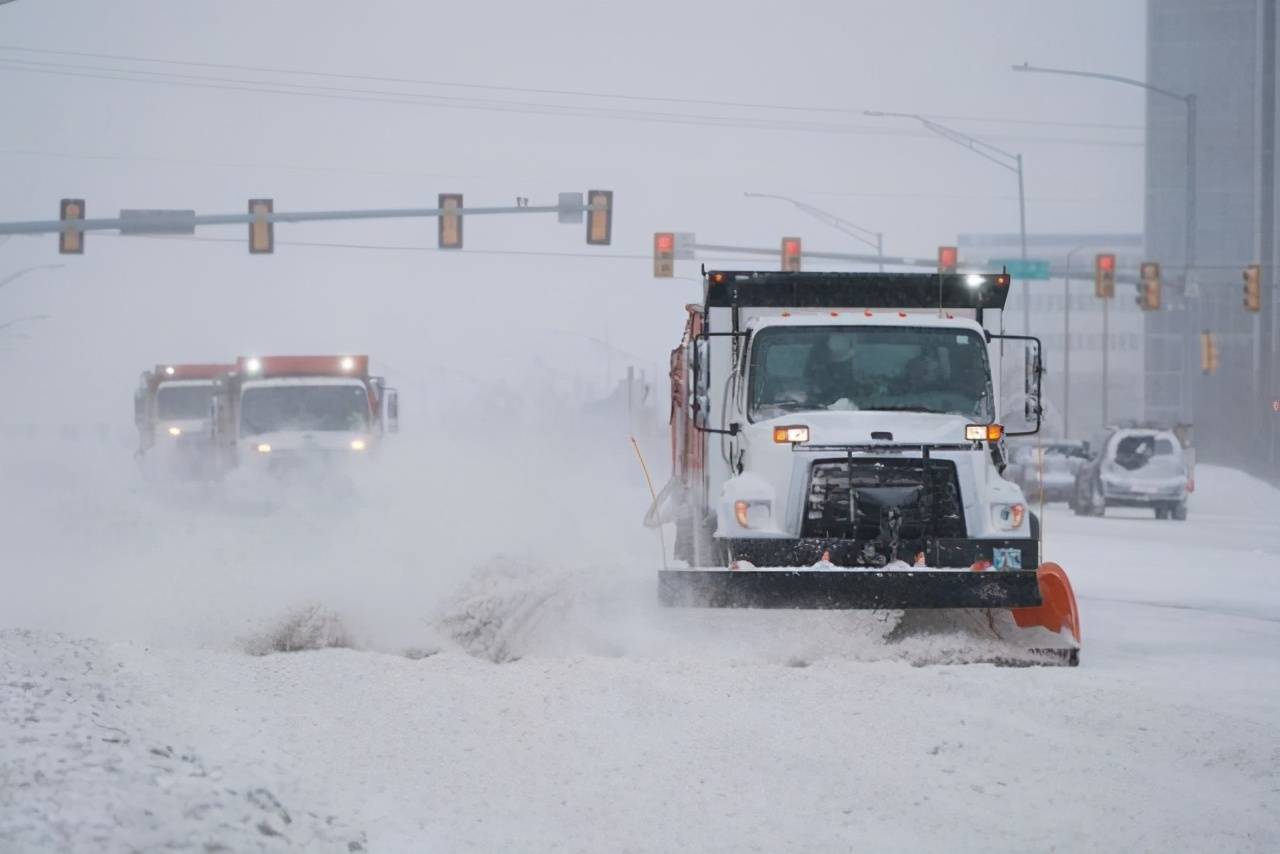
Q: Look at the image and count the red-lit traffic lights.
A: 4